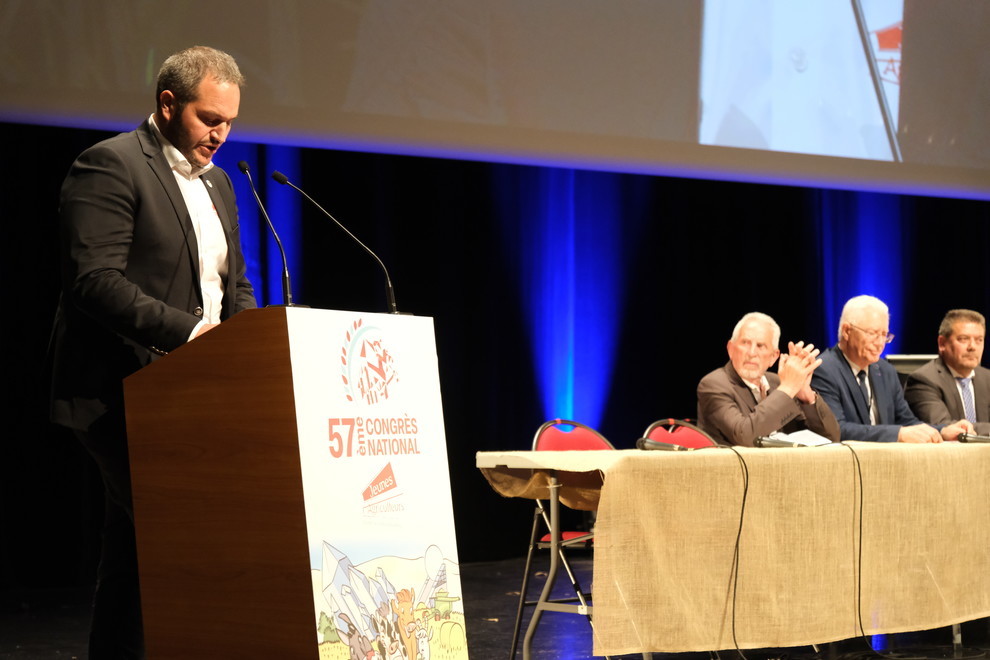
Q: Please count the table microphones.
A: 3